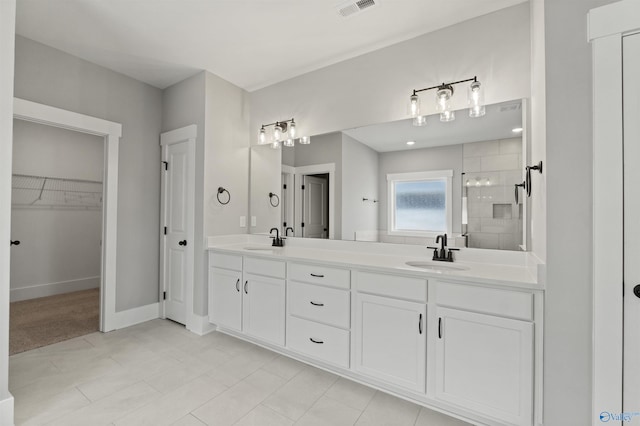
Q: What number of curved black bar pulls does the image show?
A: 7